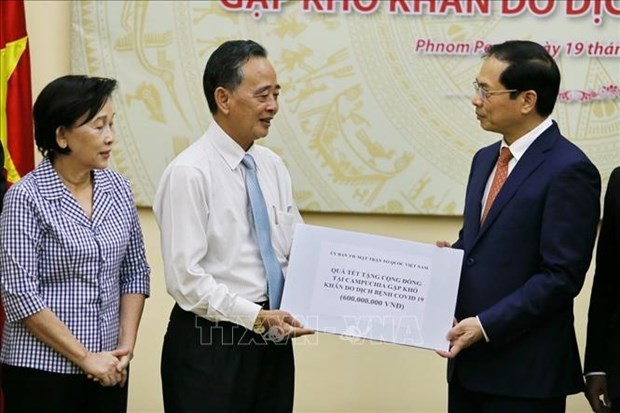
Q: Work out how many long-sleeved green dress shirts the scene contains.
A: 0